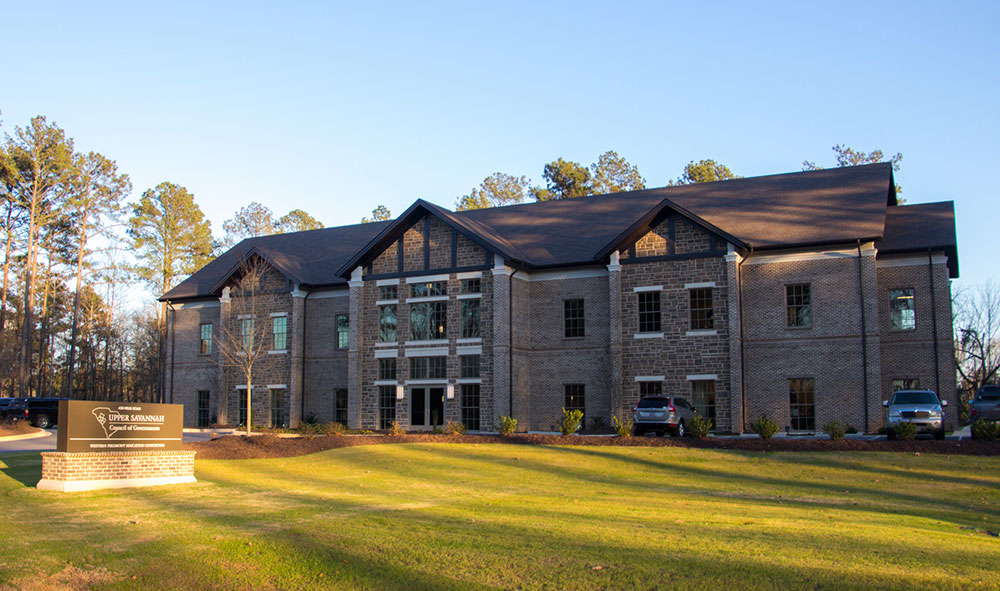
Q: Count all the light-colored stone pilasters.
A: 6